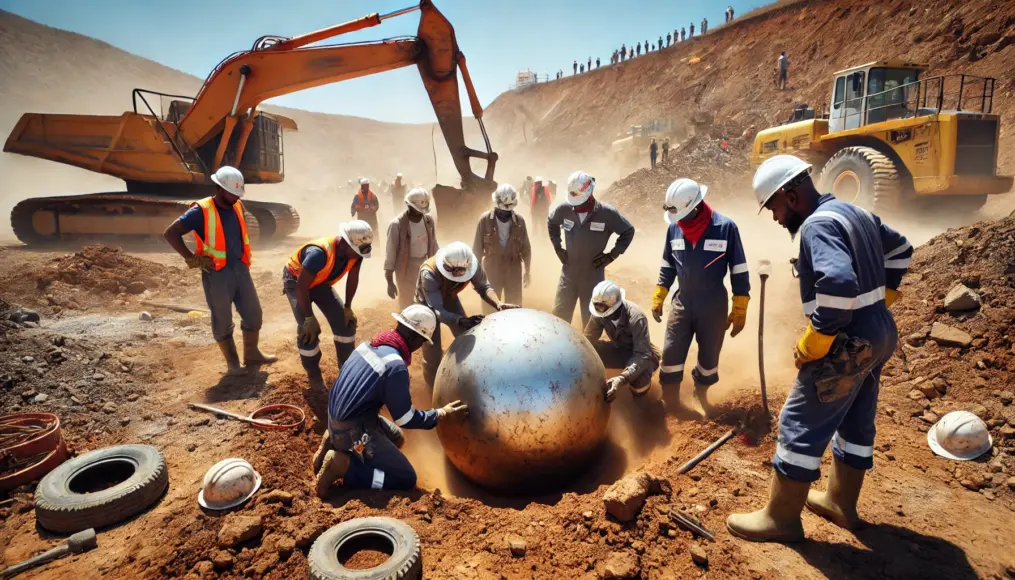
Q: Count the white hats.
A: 12